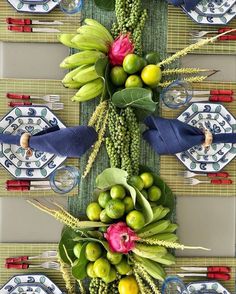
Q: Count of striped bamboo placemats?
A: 6